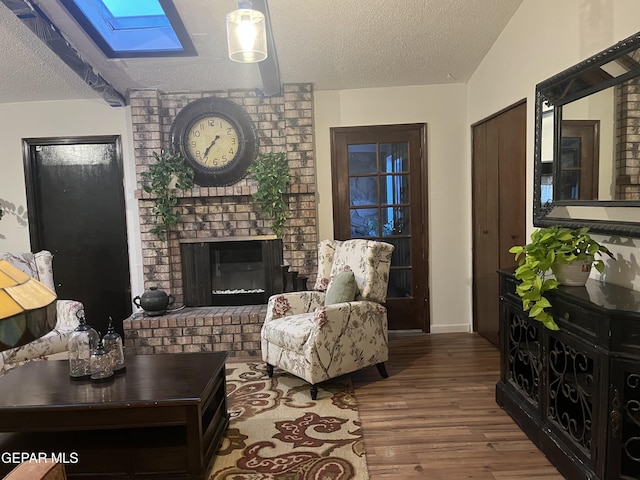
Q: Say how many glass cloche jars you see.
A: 3